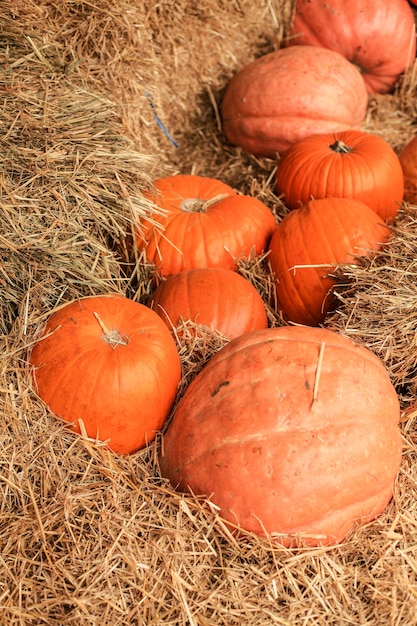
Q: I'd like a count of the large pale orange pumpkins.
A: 3